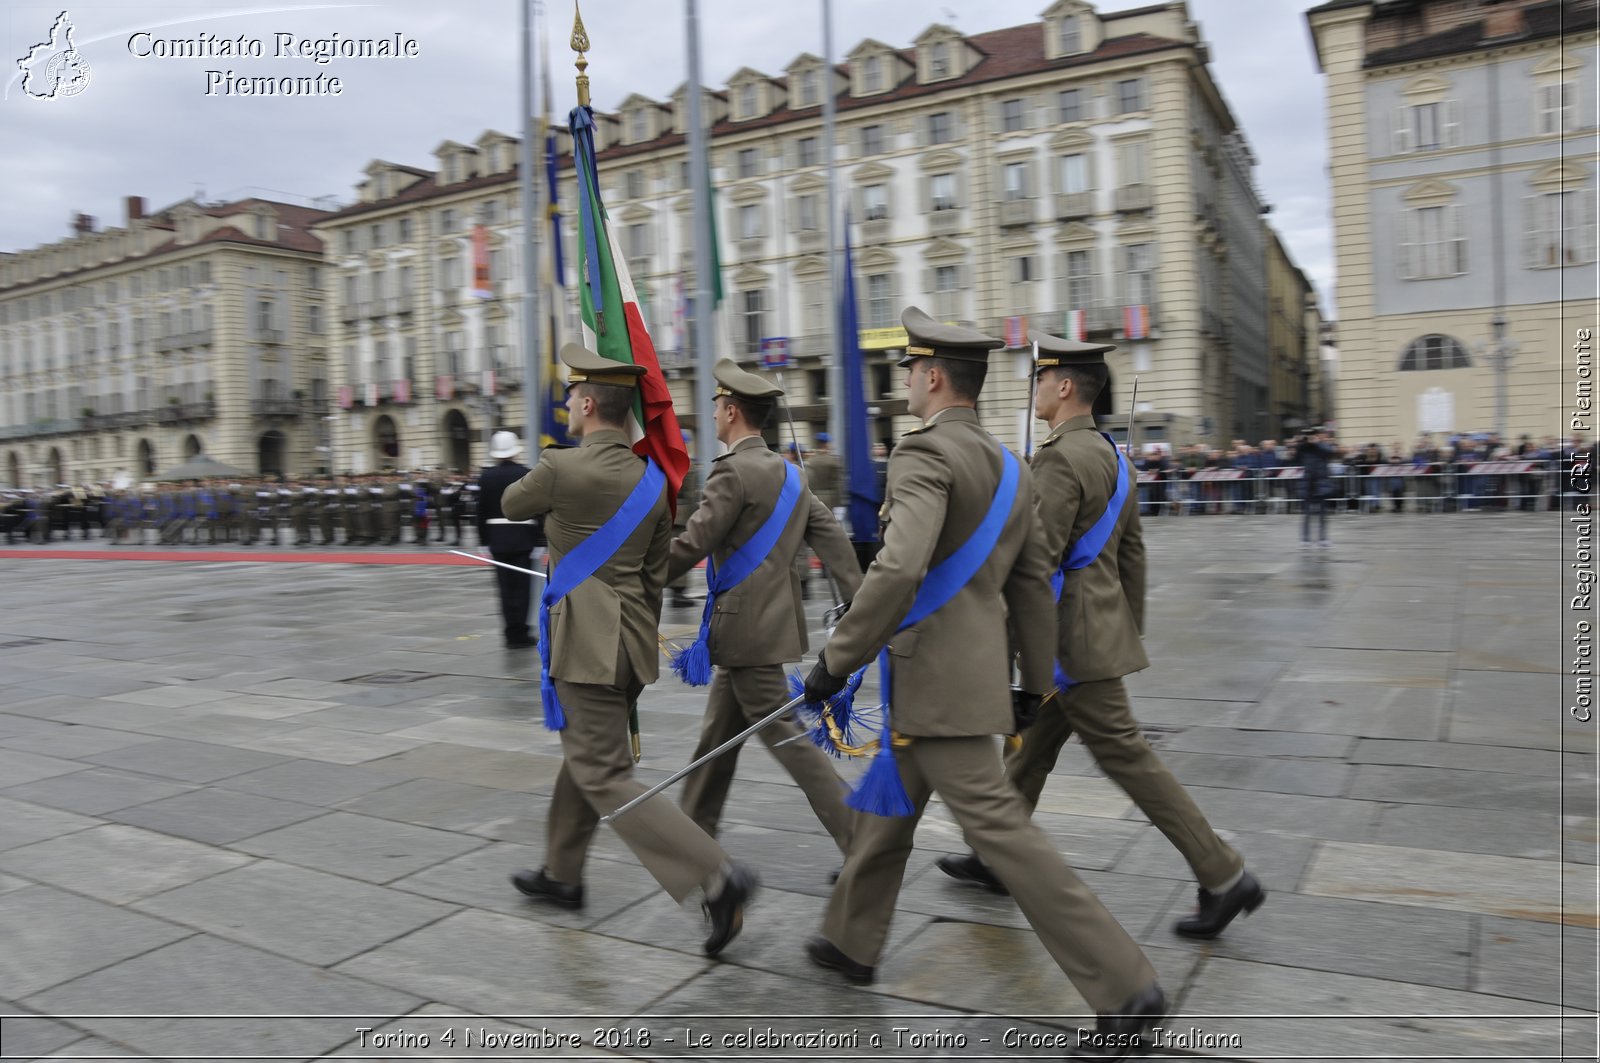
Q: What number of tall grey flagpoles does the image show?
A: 3